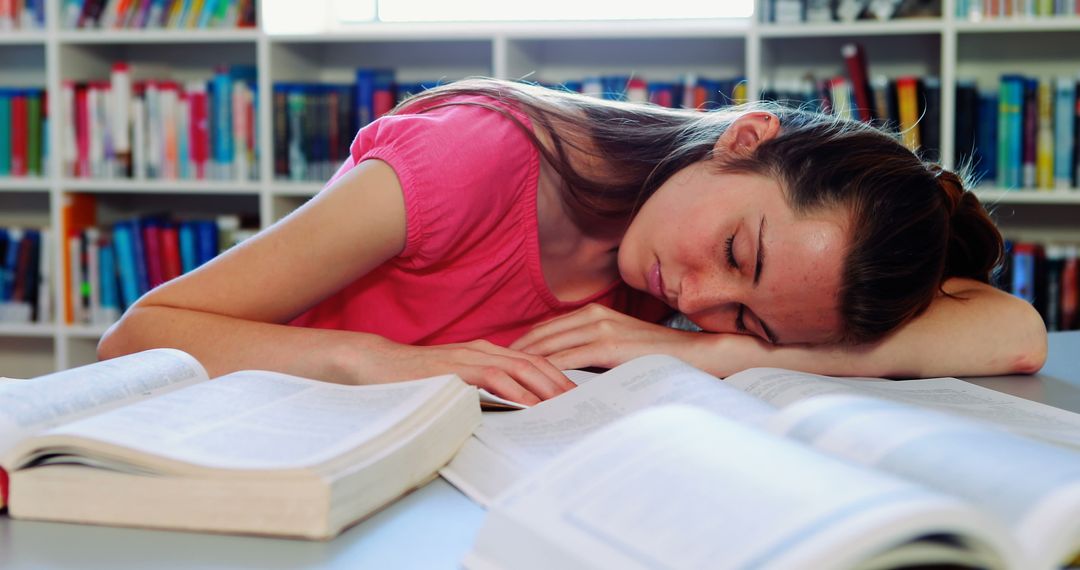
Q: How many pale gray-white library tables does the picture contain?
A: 1